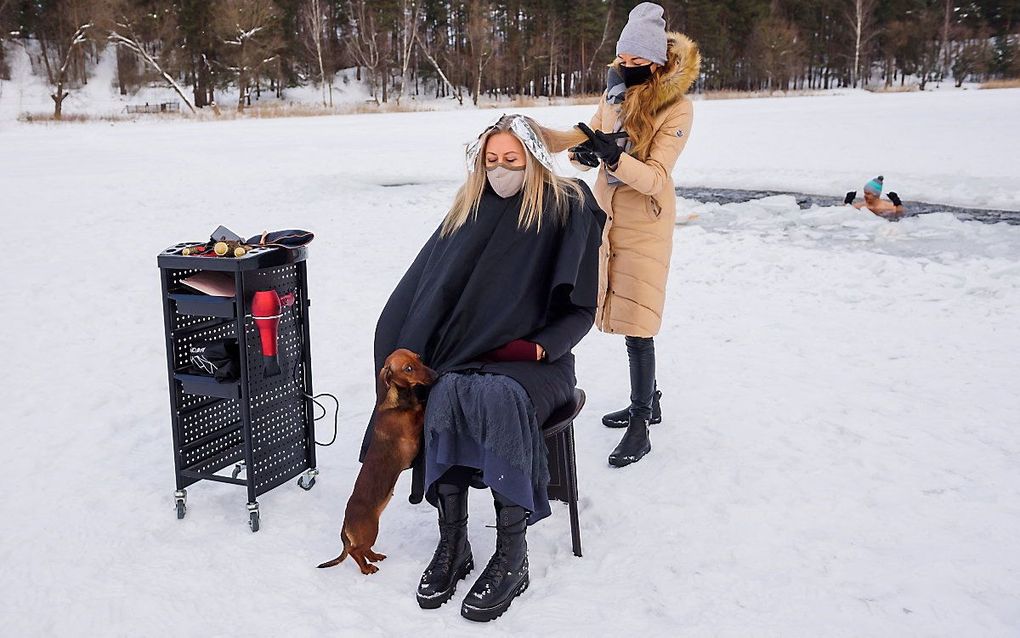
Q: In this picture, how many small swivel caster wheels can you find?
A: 4